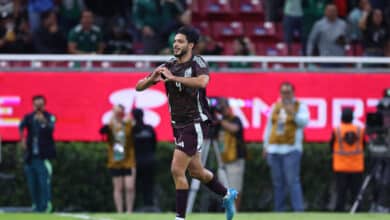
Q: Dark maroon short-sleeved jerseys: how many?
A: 1